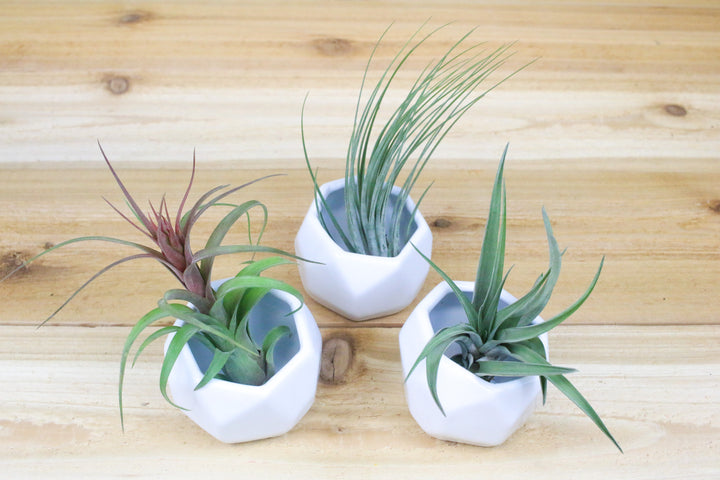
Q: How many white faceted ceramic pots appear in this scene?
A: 3